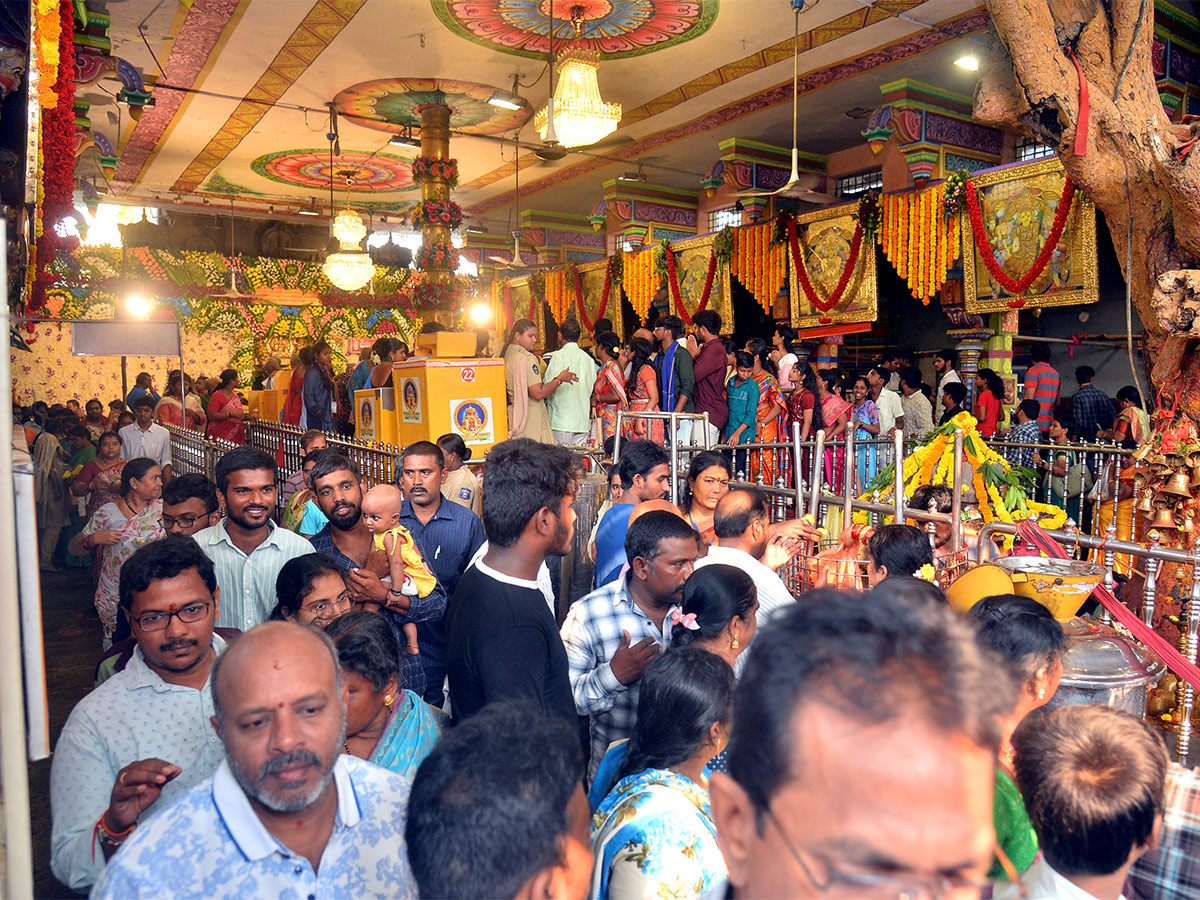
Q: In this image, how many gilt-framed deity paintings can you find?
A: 5